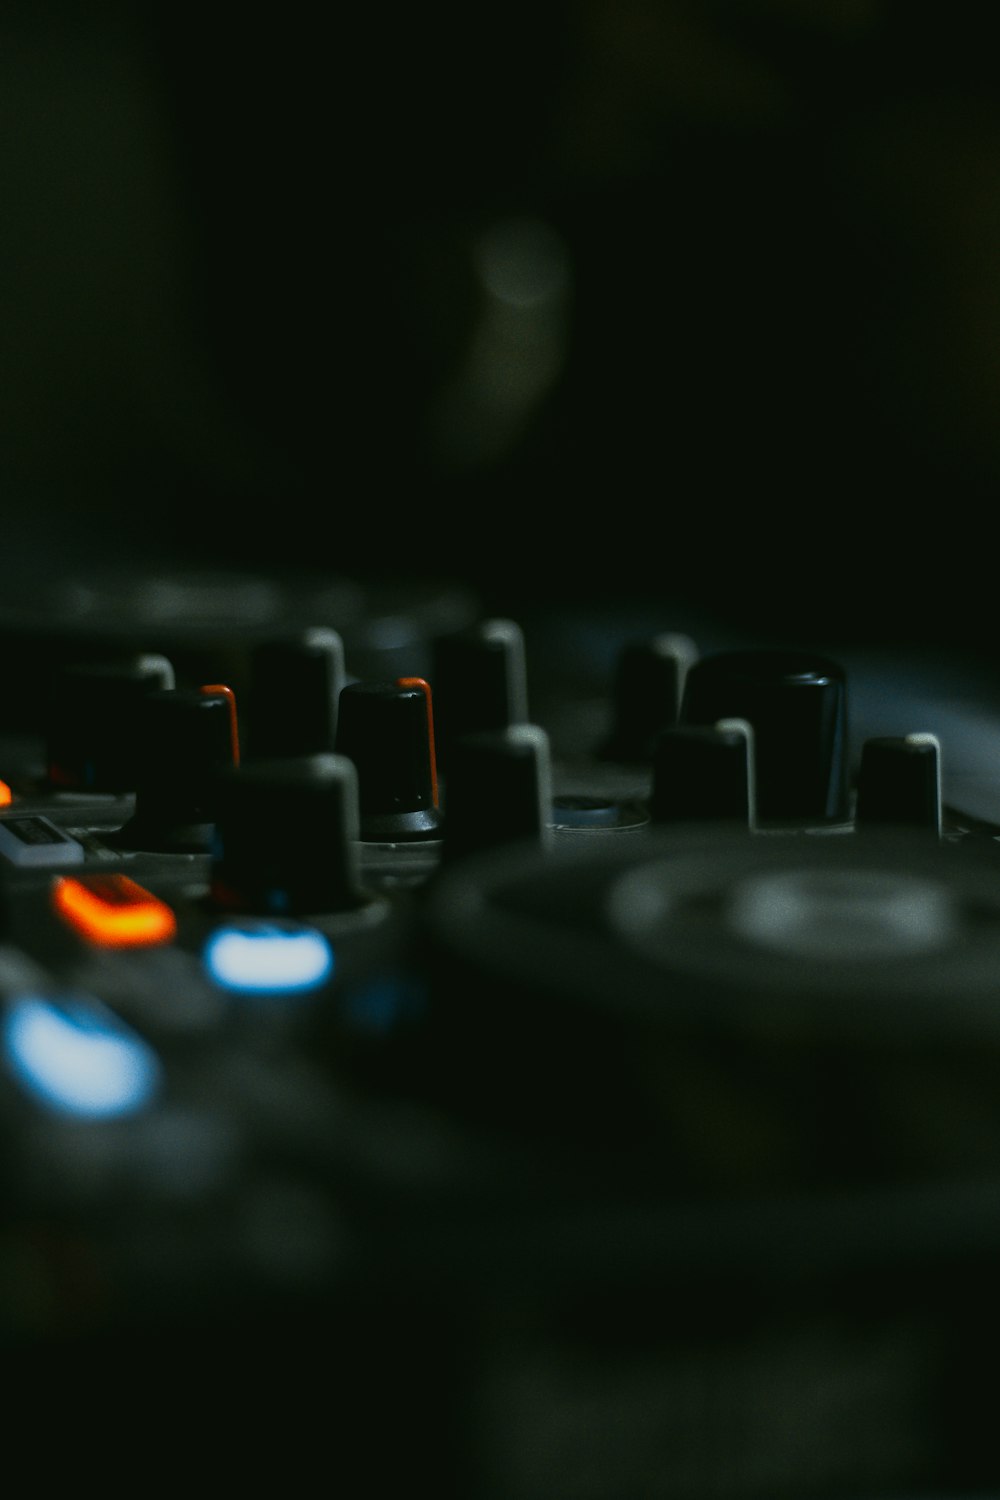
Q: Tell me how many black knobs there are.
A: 11